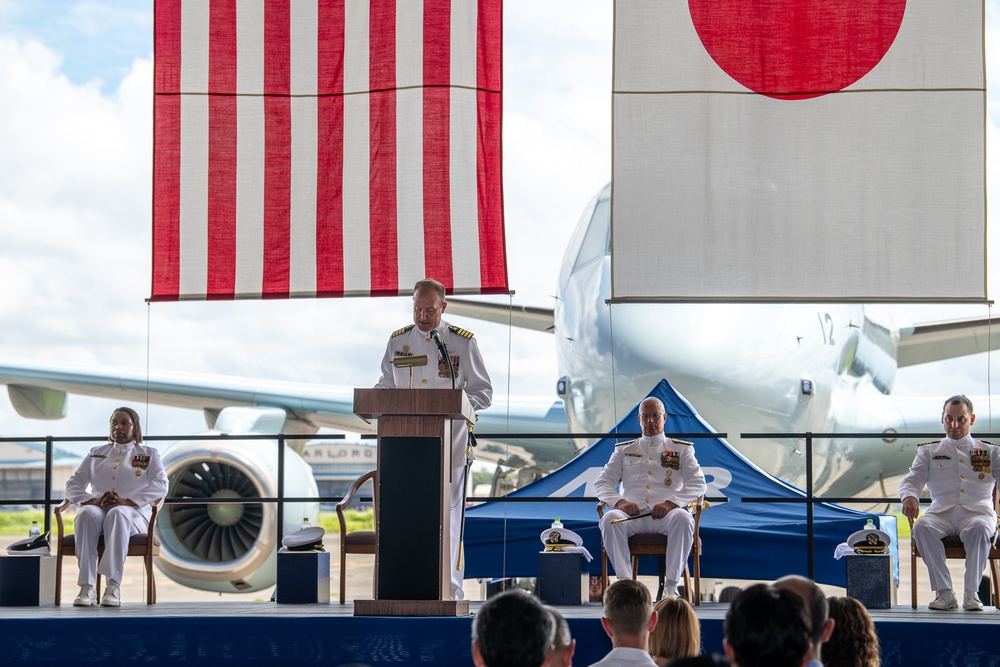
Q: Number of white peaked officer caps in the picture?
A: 4